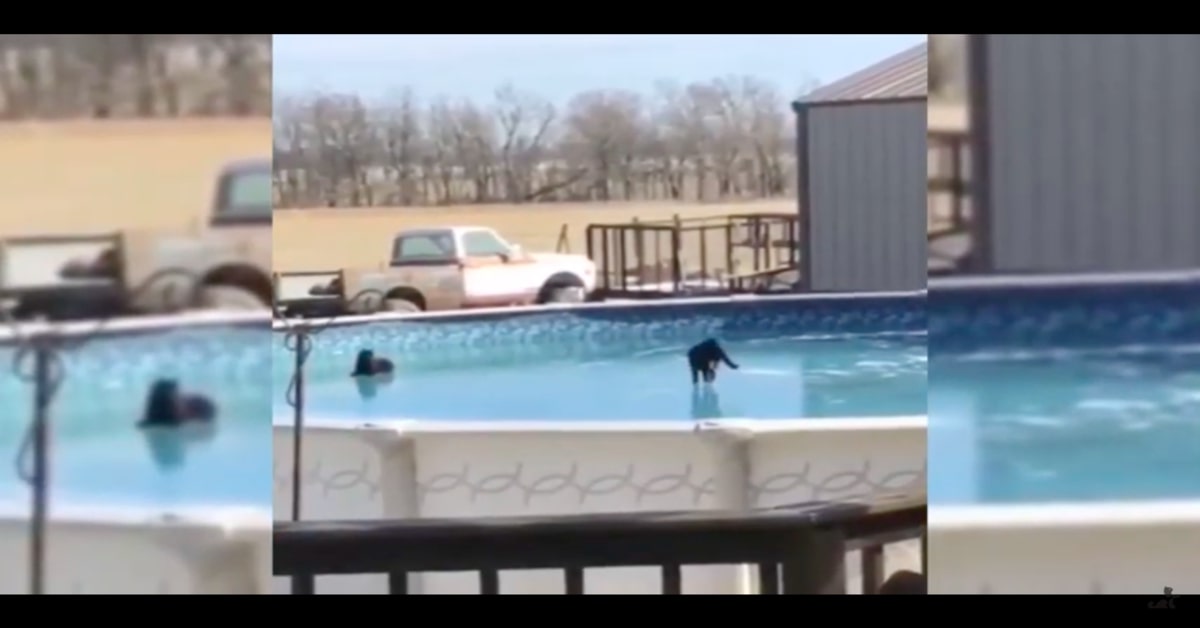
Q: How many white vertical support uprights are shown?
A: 2